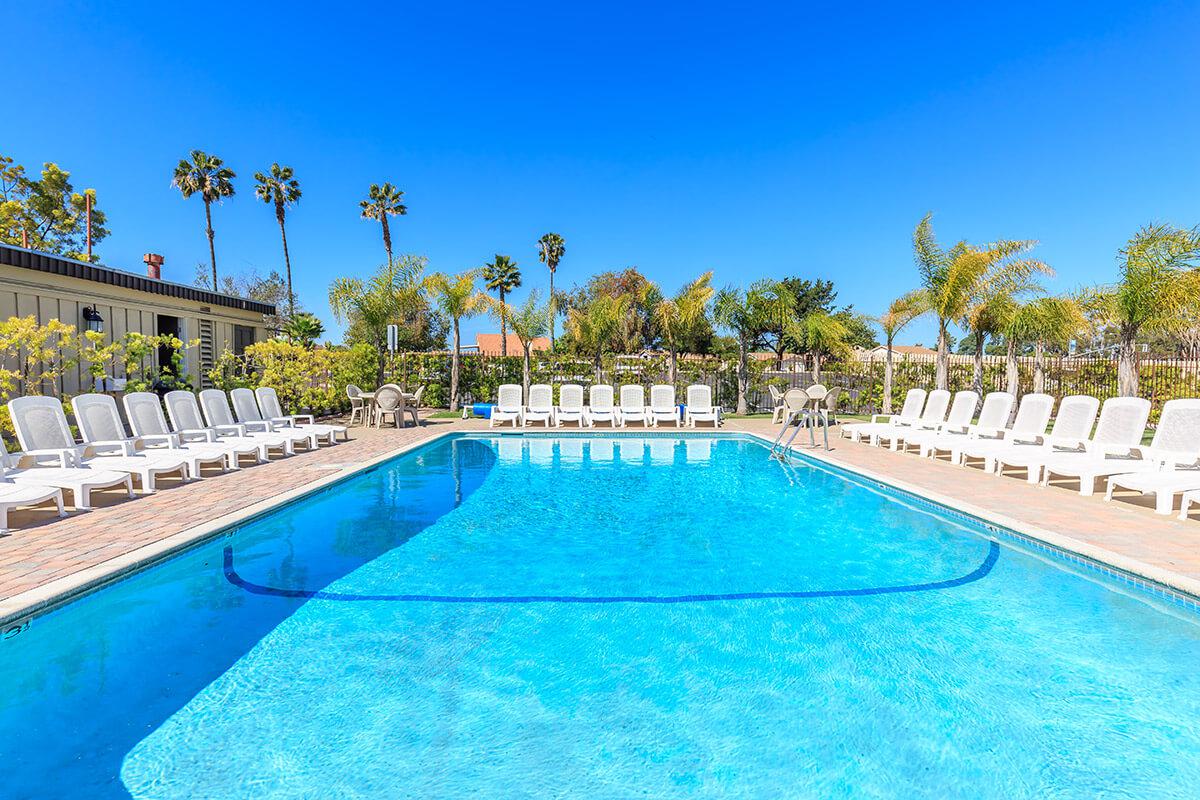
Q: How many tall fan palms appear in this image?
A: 5